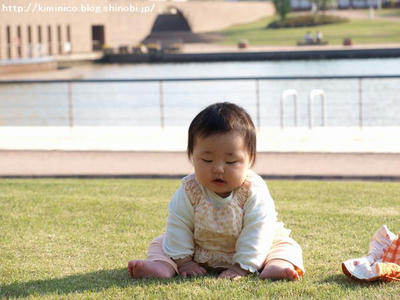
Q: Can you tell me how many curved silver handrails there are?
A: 2